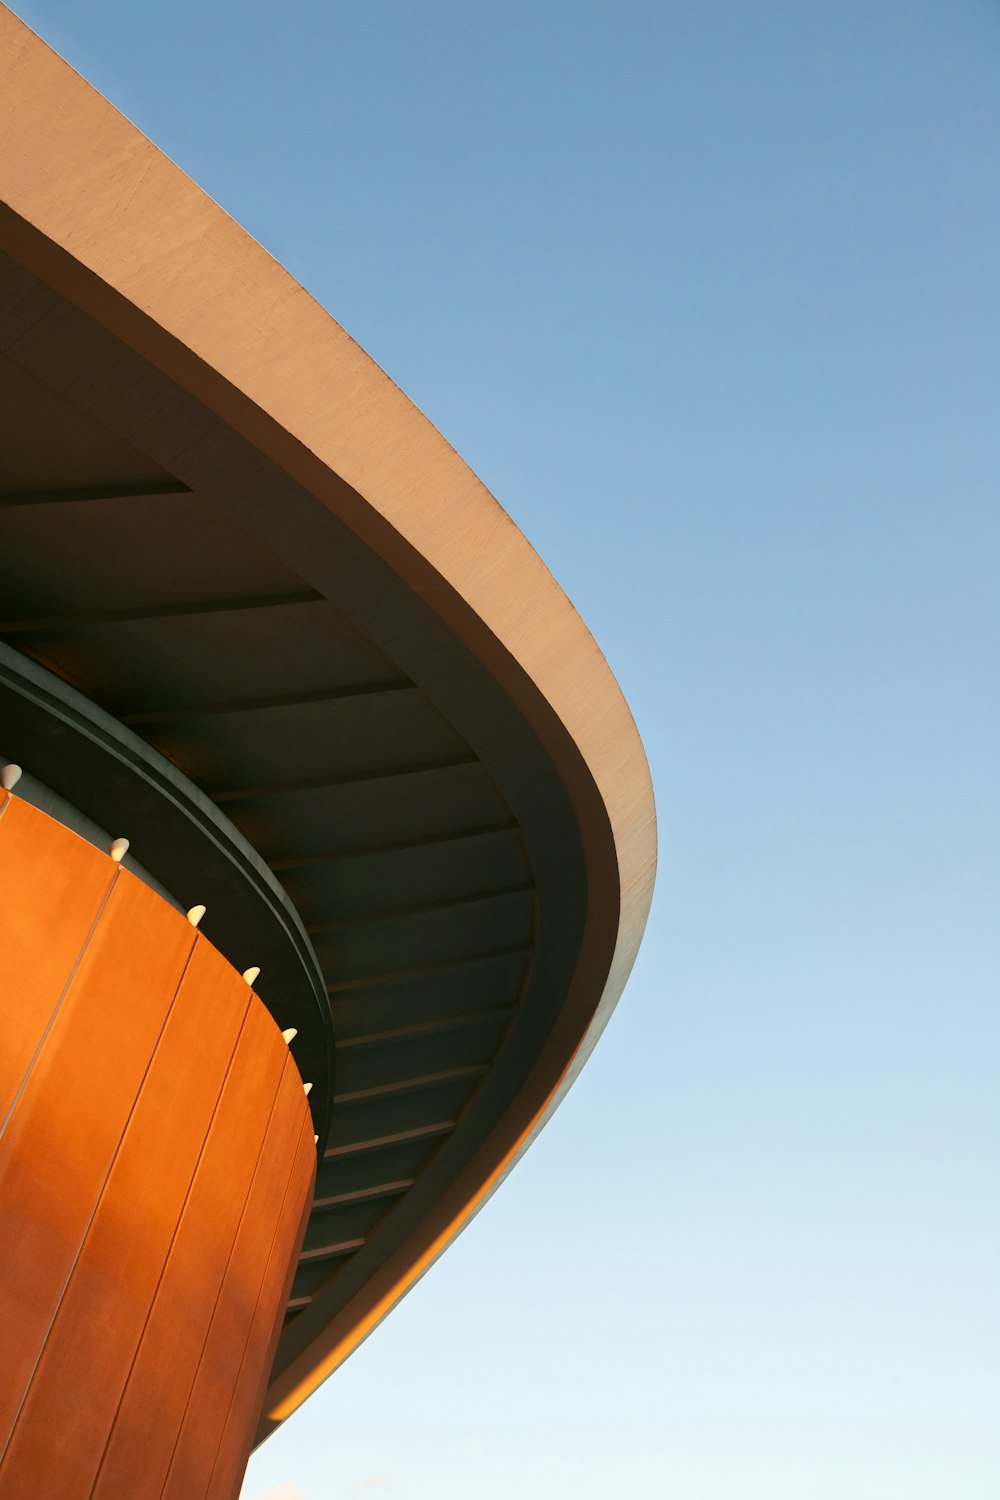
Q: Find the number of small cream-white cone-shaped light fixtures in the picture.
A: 7